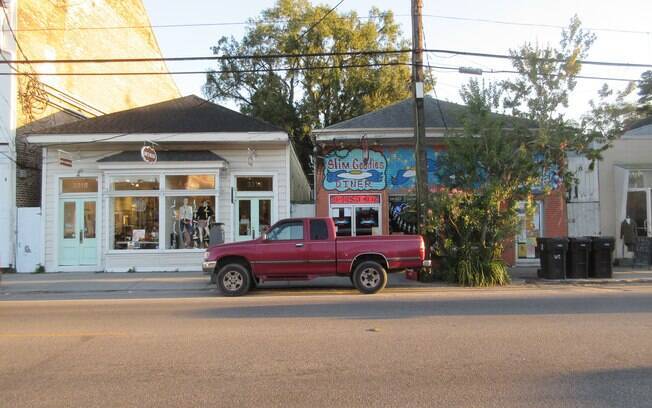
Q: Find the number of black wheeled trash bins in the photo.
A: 3